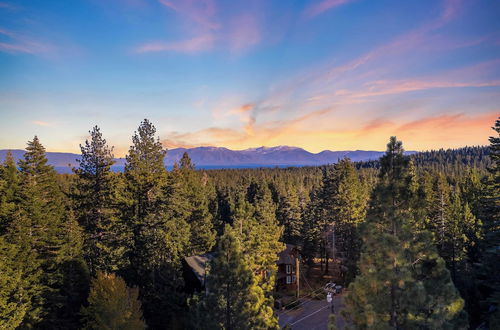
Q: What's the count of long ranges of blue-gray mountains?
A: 1